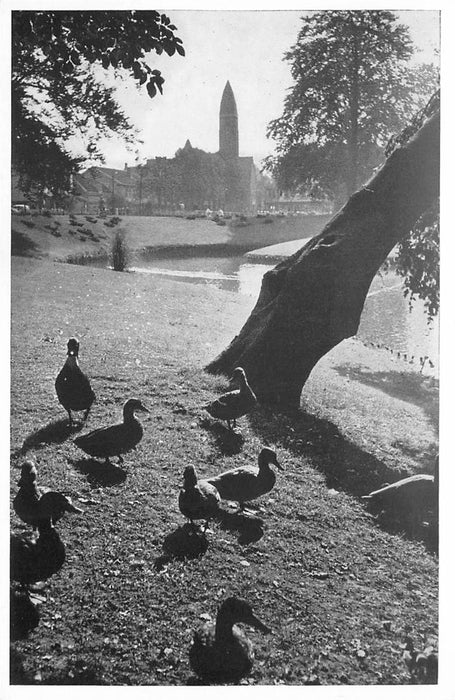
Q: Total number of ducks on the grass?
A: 9